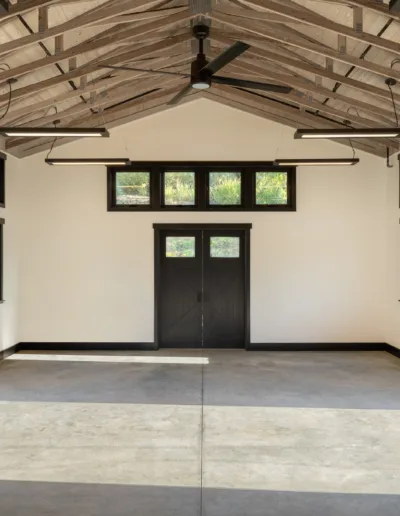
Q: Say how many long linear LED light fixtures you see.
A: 4